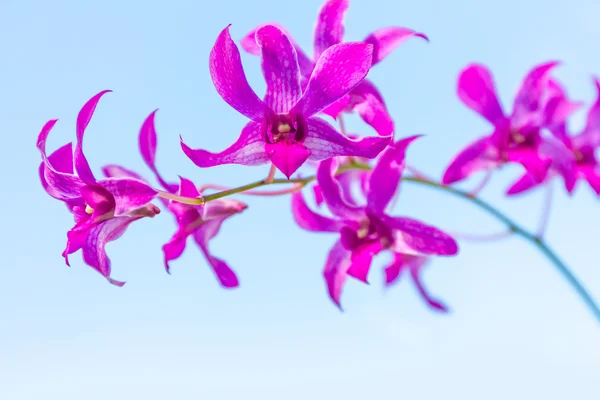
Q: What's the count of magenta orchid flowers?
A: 8